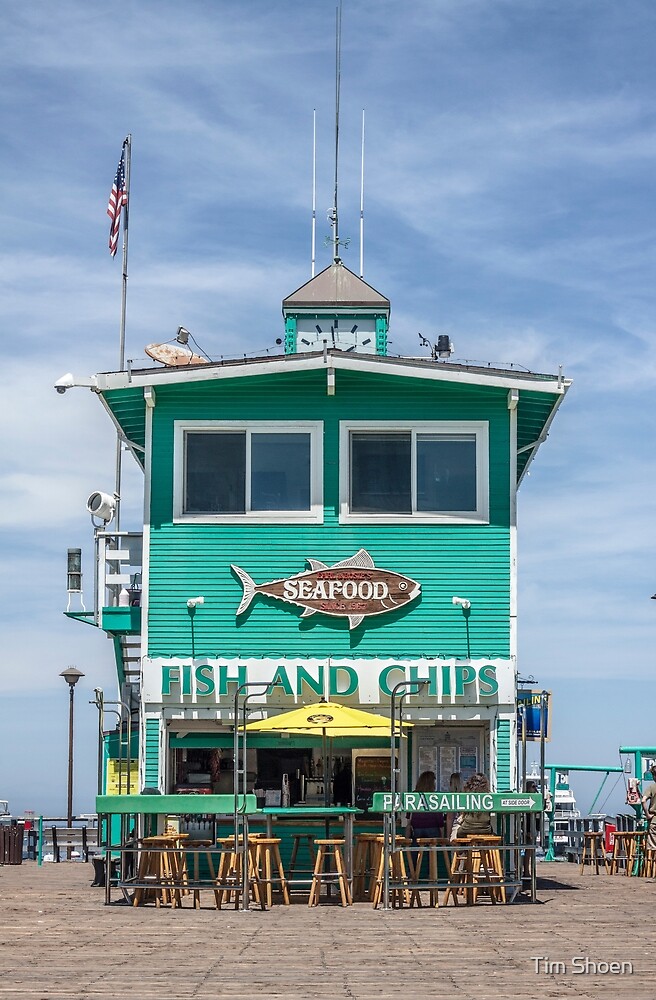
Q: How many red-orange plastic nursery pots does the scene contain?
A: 0